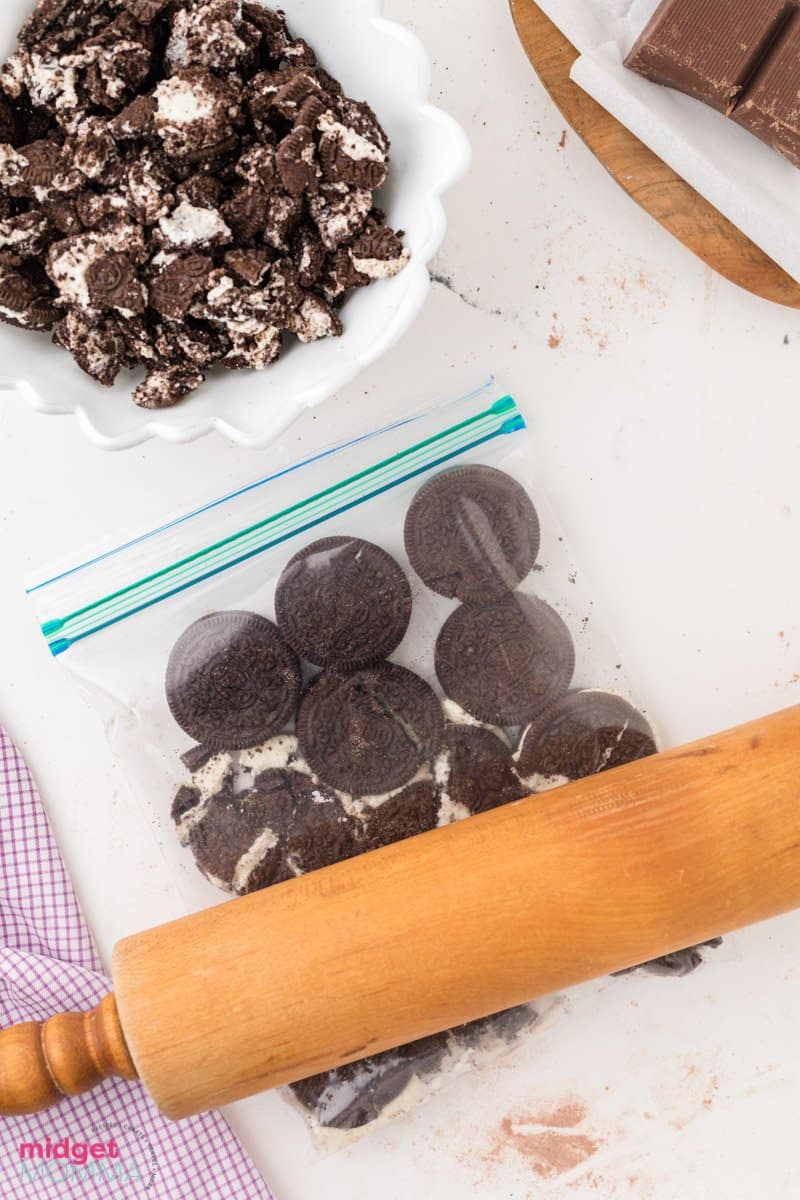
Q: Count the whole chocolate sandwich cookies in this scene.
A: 5